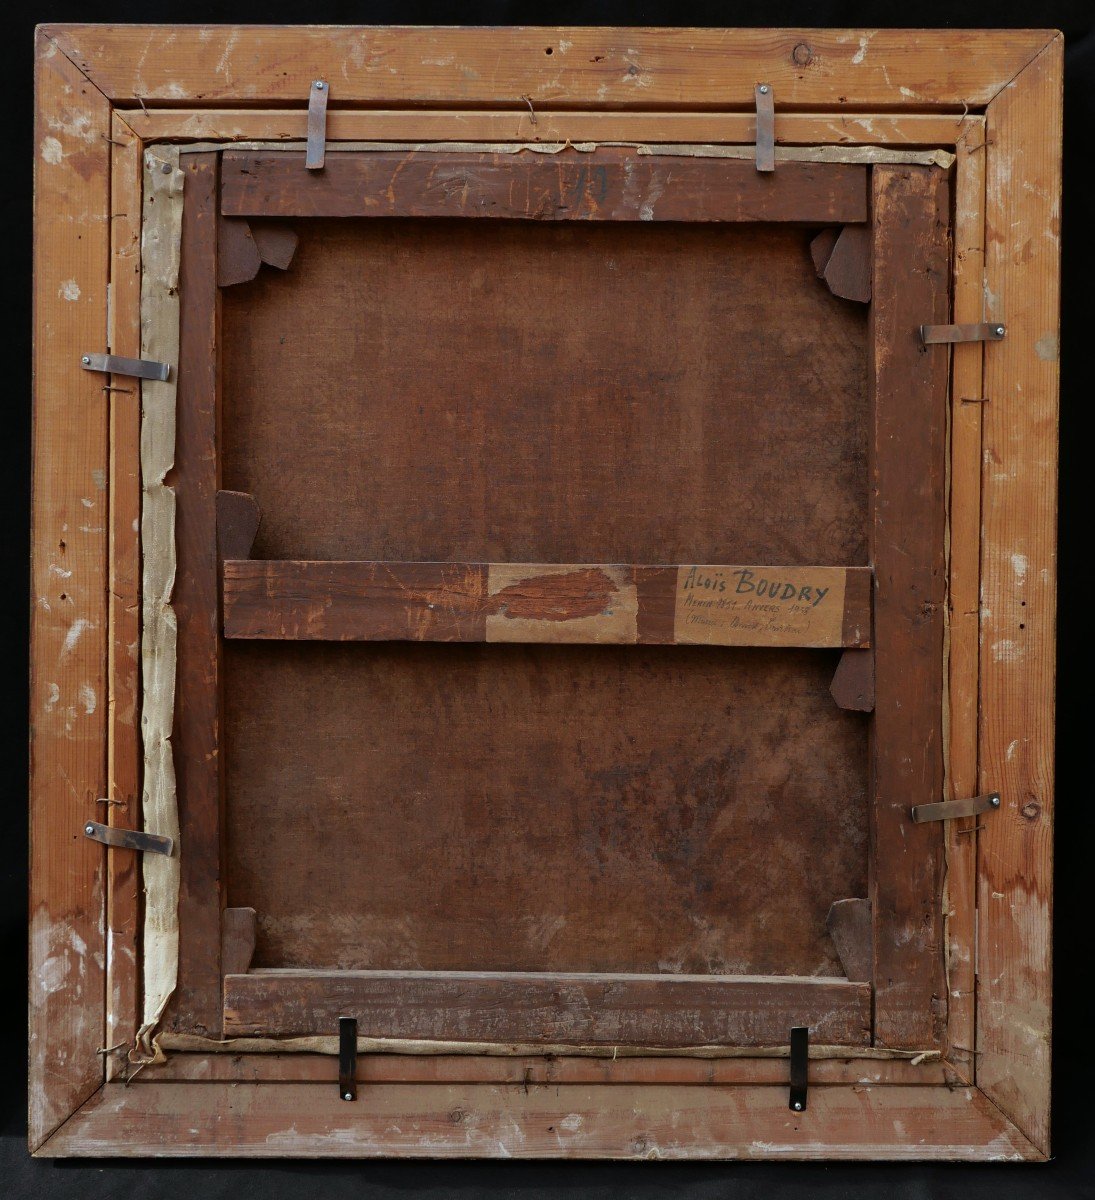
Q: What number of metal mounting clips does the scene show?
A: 8